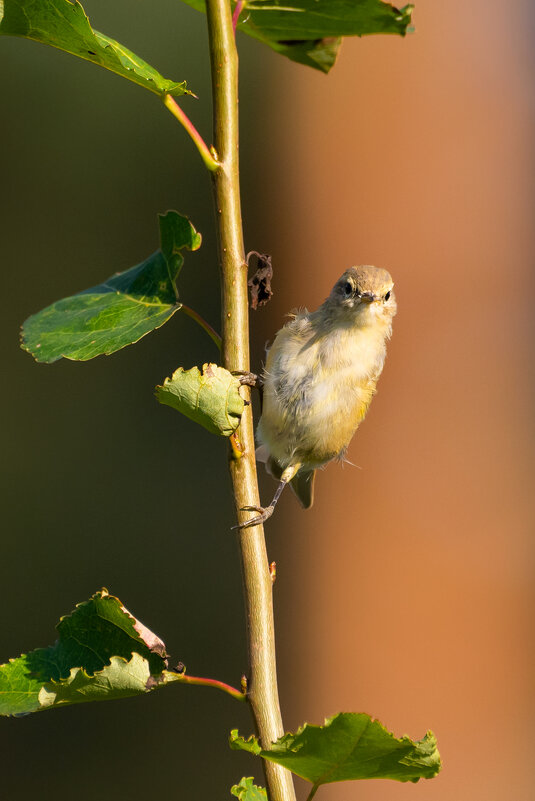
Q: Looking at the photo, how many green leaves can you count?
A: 7